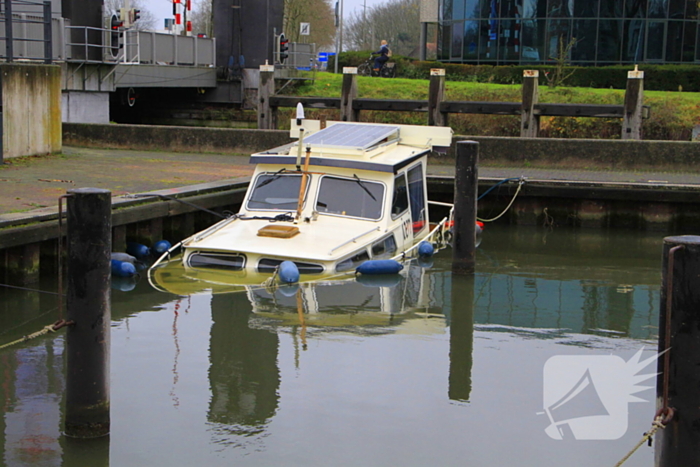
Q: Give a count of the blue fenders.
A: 6